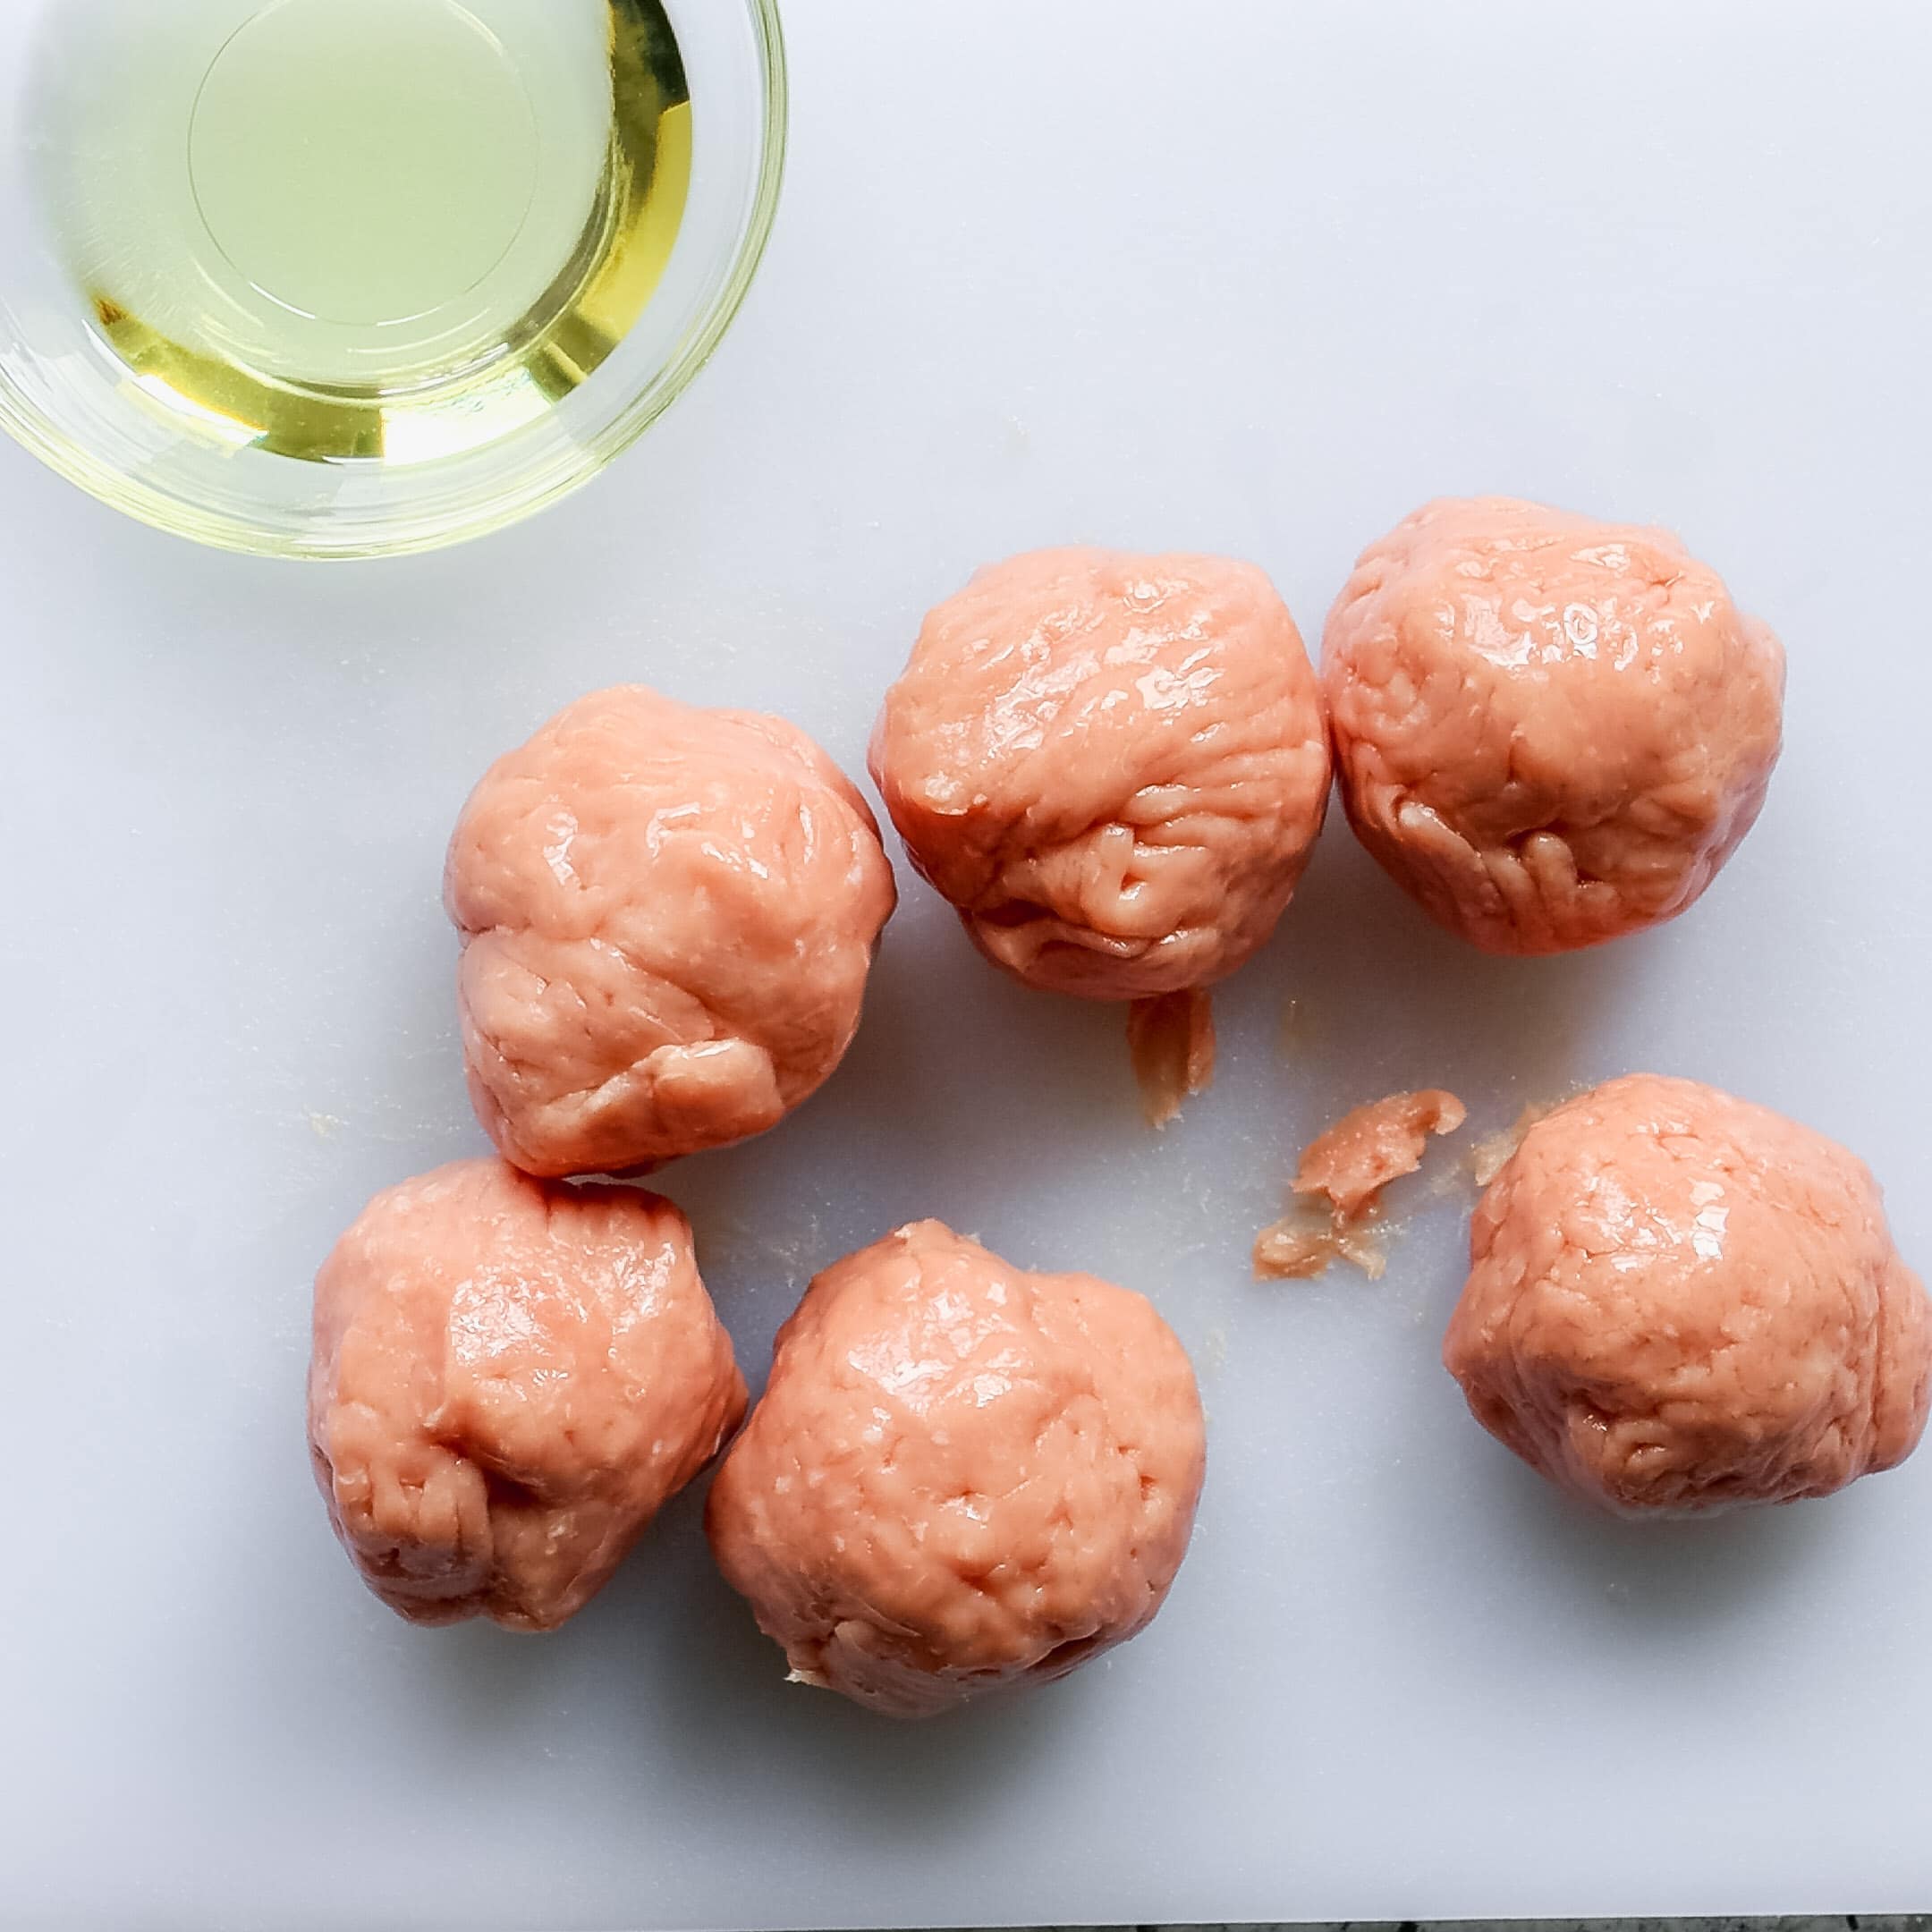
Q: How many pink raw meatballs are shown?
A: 6